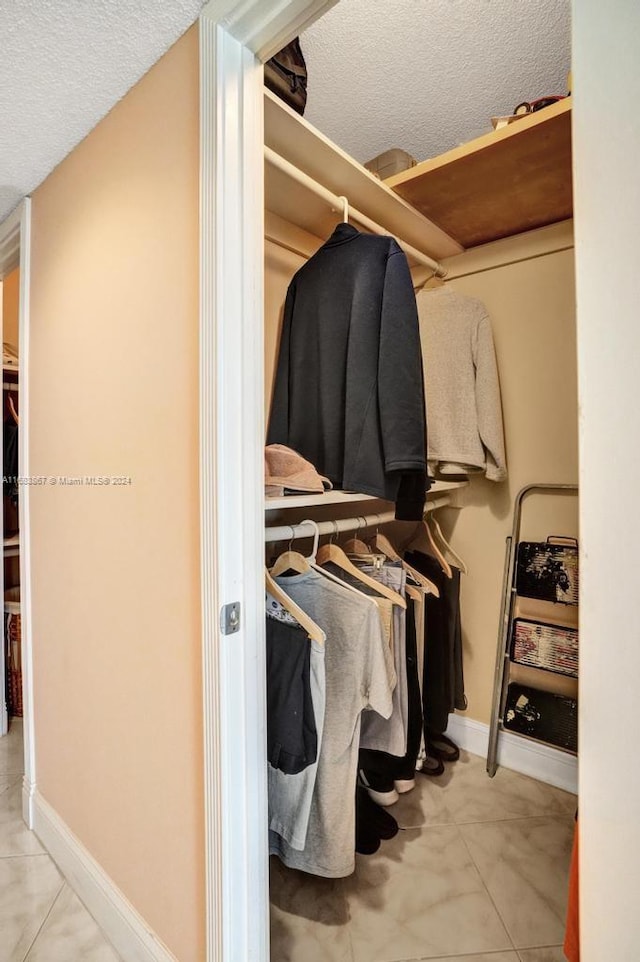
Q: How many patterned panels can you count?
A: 3